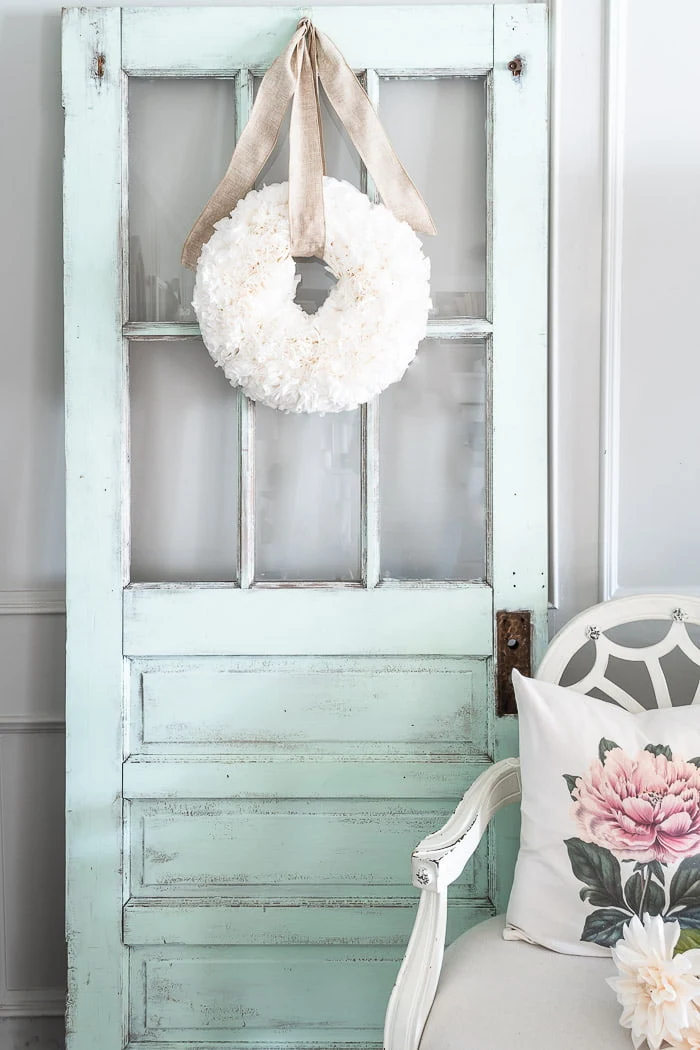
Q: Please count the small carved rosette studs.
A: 3